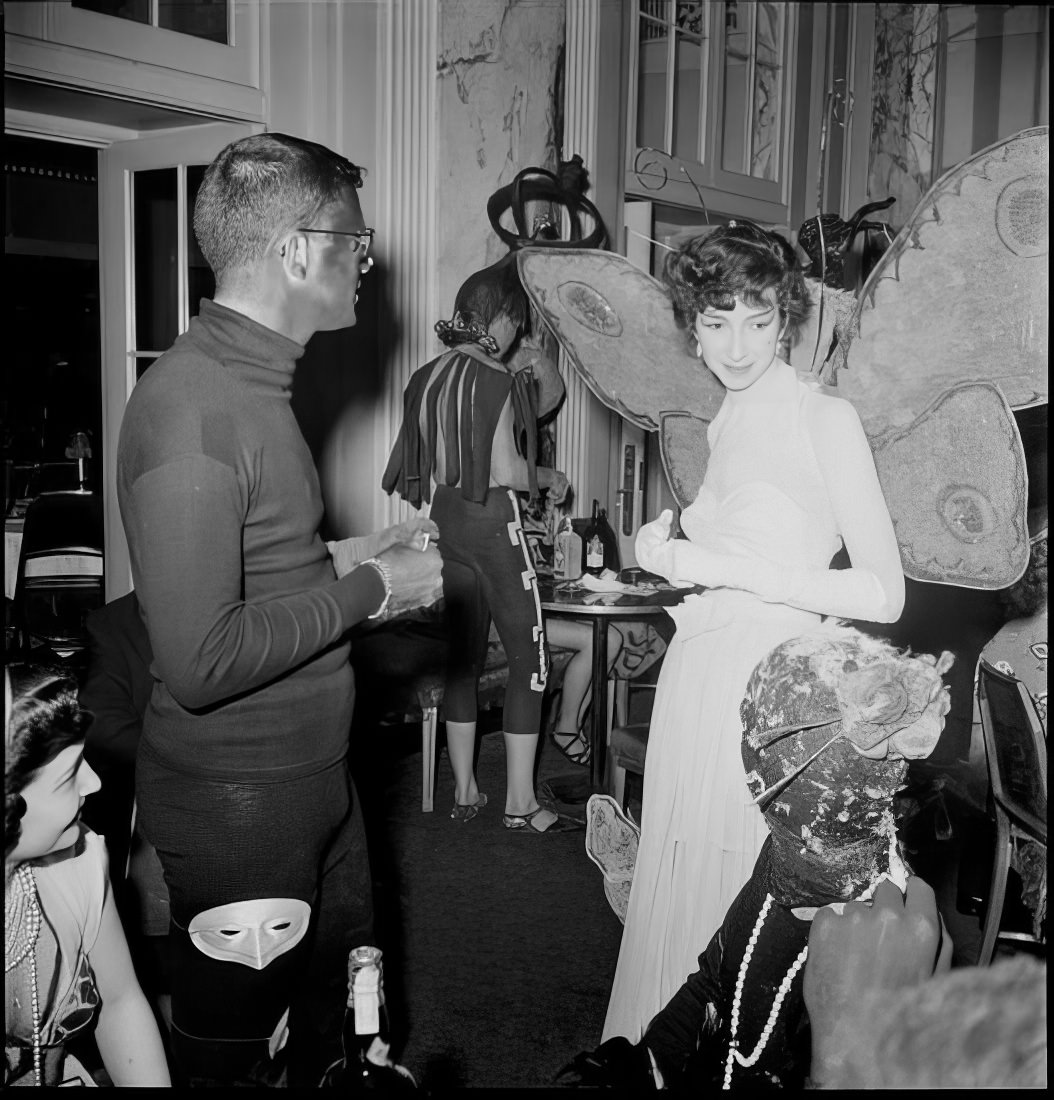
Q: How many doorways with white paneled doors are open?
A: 1